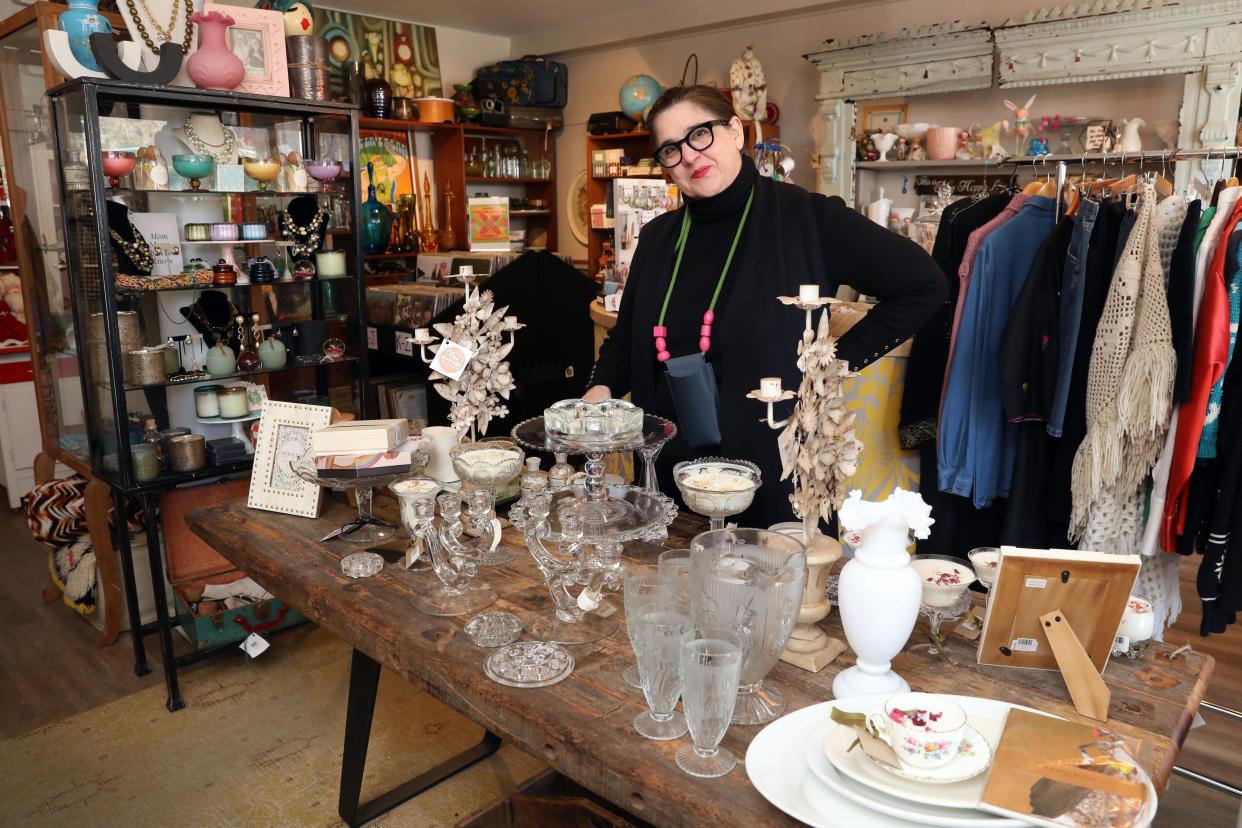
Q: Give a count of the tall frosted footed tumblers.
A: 4